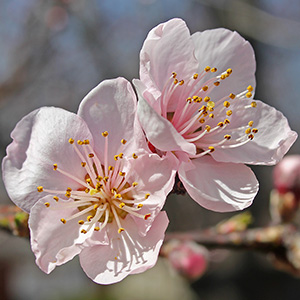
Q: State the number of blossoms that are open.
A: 2